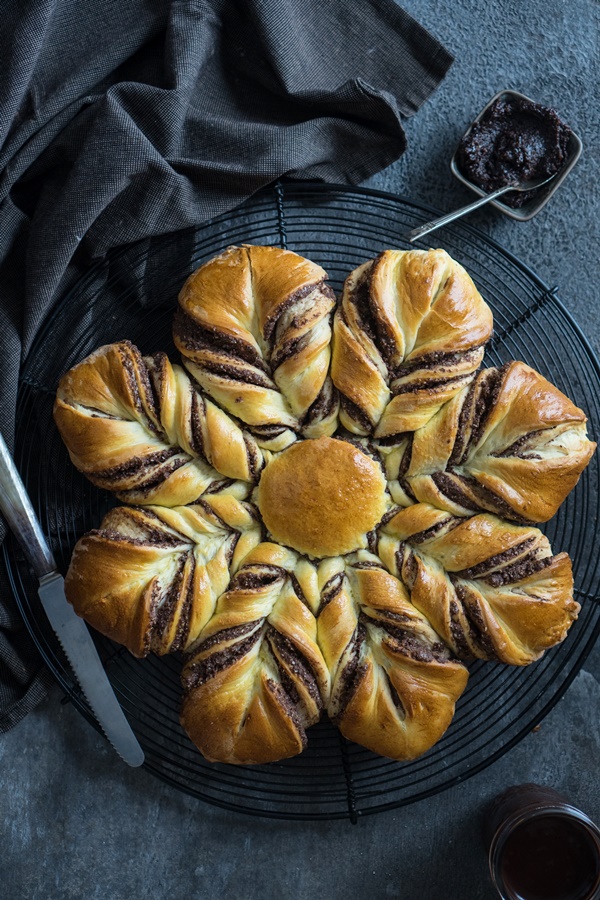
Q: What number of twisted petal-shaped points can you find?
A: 8